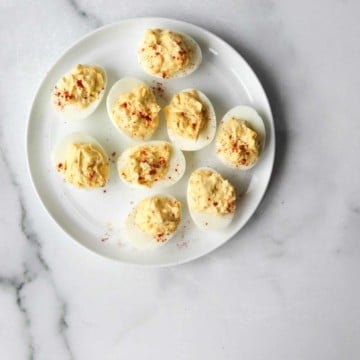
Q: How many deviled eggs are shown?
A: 9